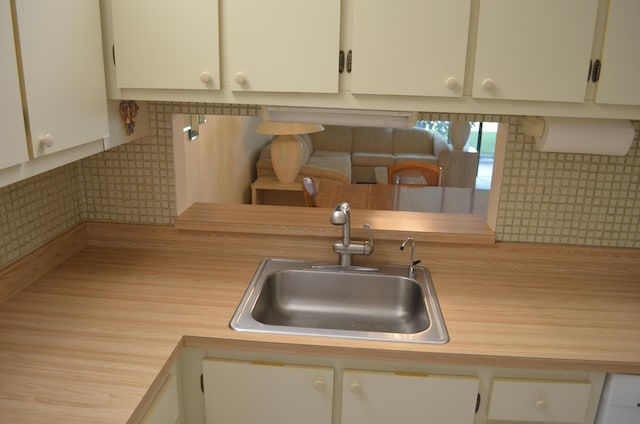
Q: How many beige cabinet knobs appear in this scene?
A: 8